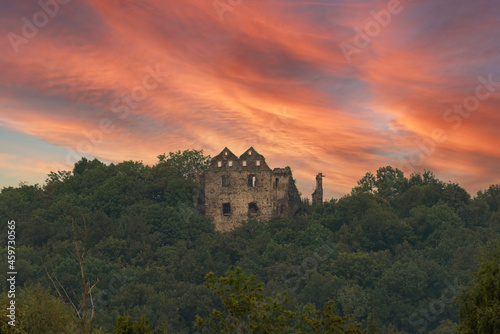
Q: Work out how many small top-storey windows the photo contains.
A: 6